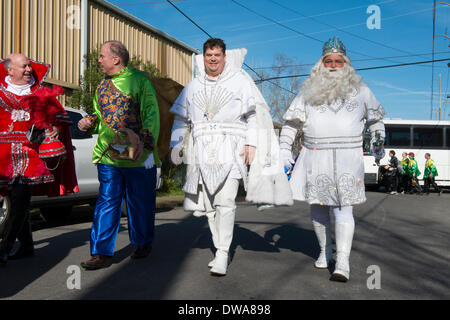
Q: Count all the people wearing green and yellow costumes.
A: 3